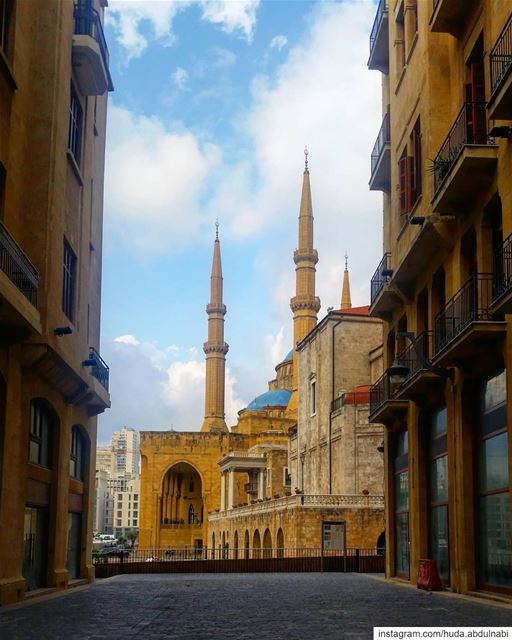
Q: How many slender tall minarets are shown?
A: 3